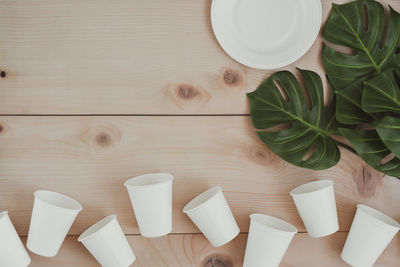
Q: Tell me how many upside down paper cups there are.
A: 0